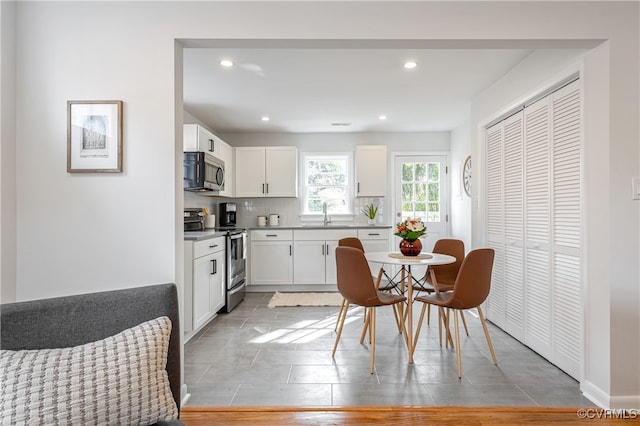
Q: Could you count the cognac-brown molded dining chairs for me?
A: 4